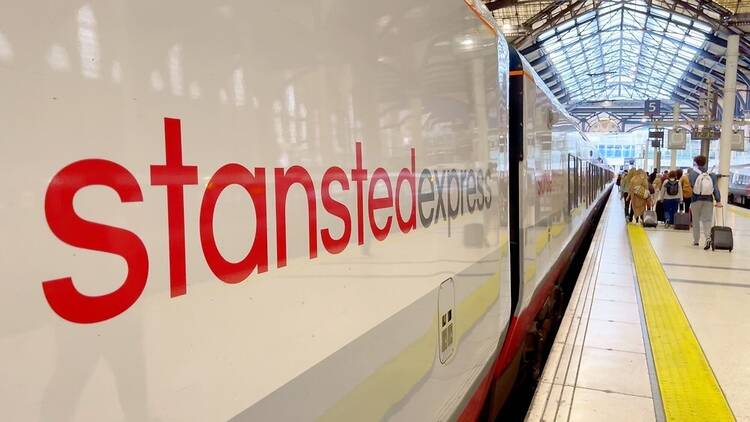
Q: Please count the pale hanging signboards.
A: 2